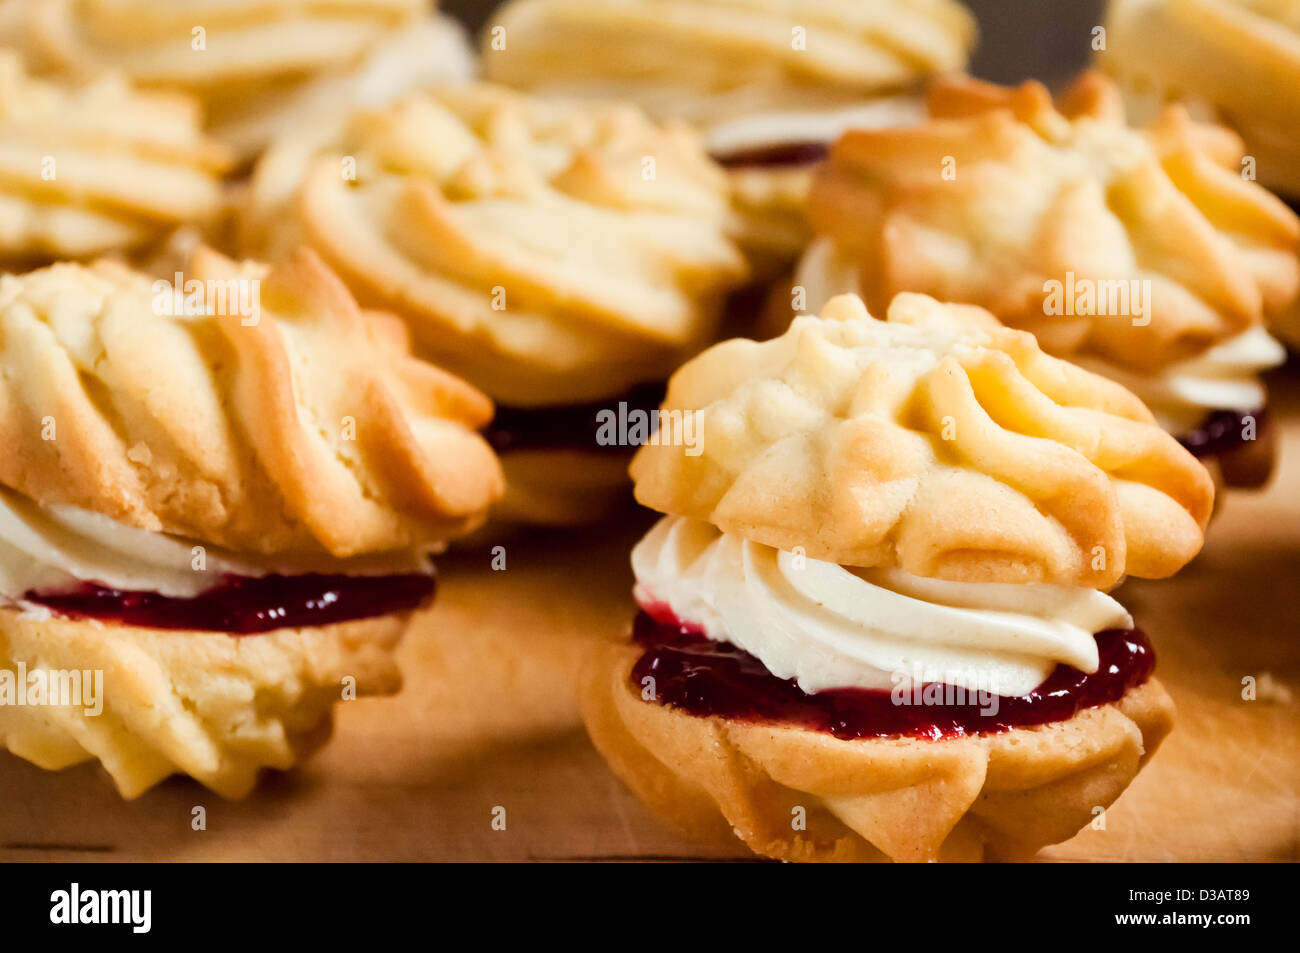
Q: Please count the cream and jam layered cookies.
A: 8